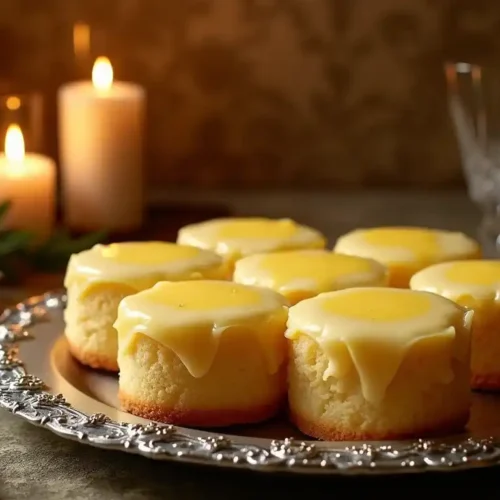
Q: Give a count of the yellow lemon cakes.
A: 7